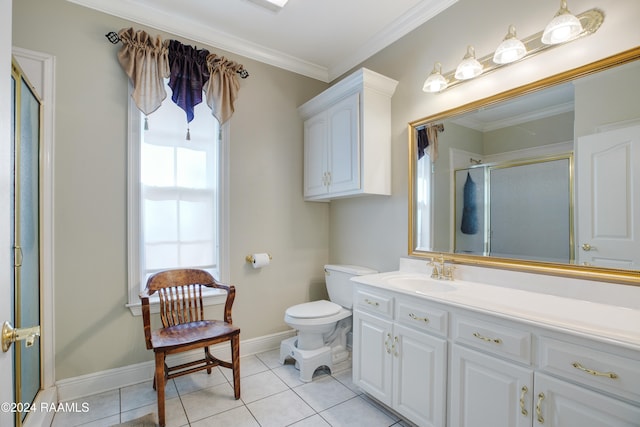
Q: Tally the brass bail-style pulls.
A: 10